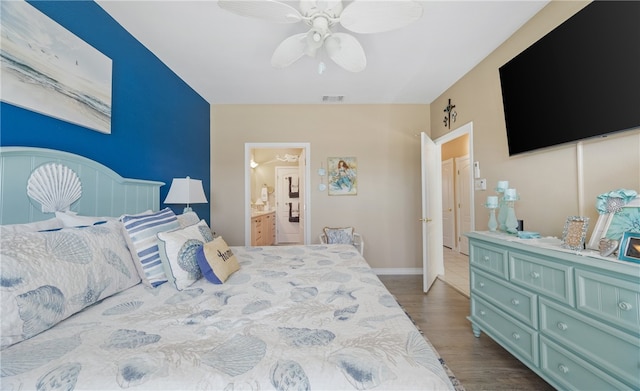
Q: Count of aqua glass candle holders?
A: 3